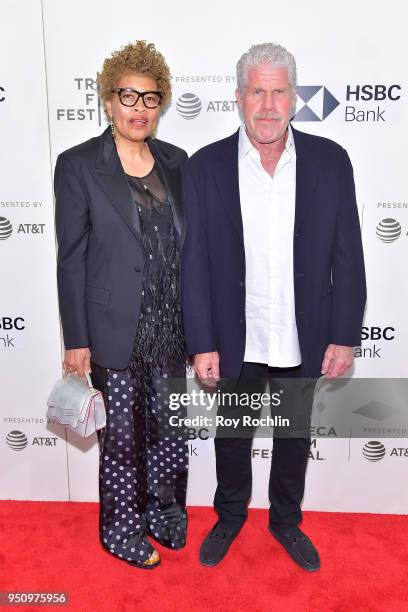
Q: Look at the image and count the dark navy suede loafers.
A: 2